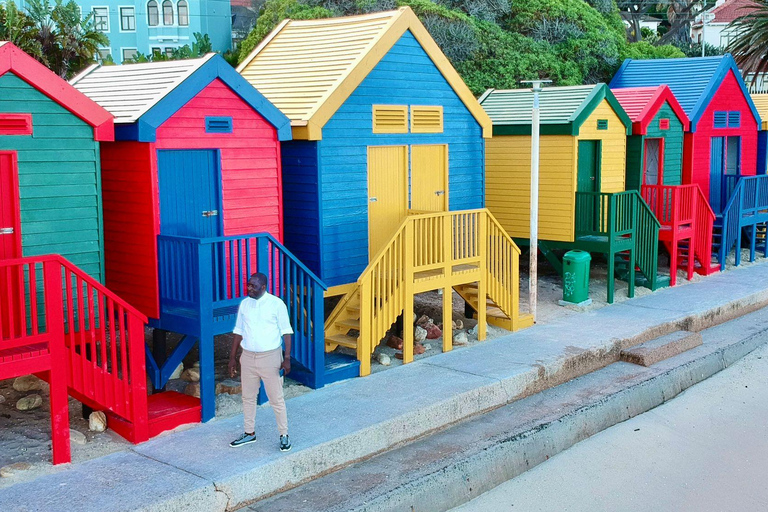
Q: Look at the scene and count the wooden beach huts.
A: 7